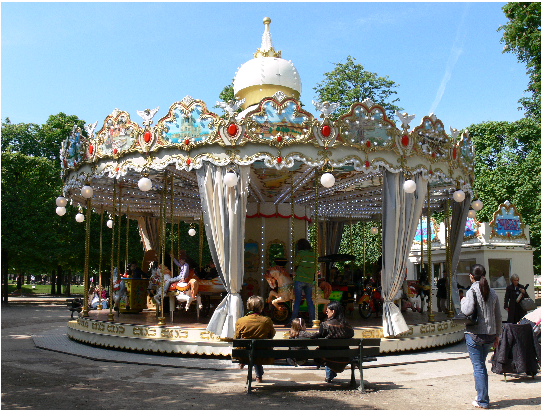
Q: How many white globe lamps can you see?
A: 14